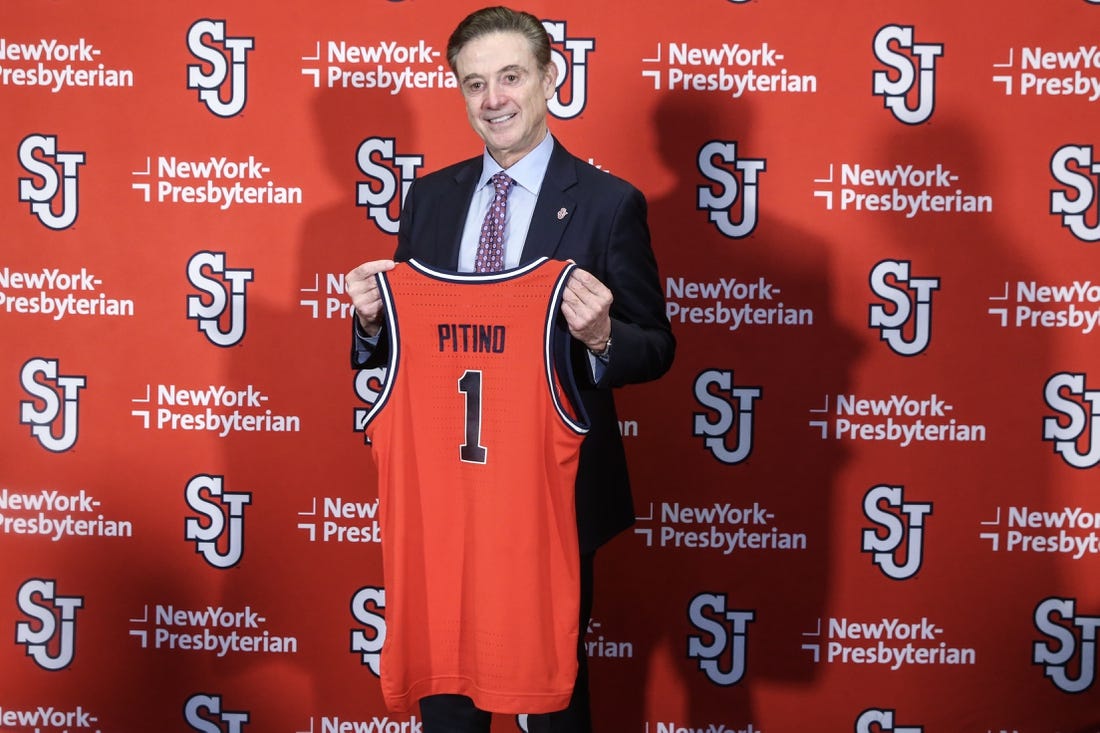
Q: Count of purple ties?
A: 1